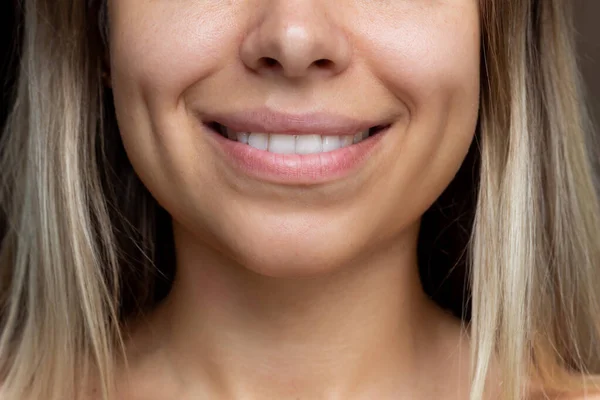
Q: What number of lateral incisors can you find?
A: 2